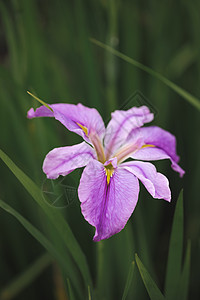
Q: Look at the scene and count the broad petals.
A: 6